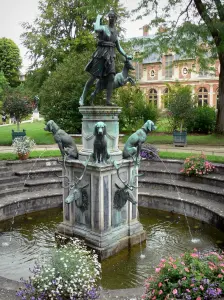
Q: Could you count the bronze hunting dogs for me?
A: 3